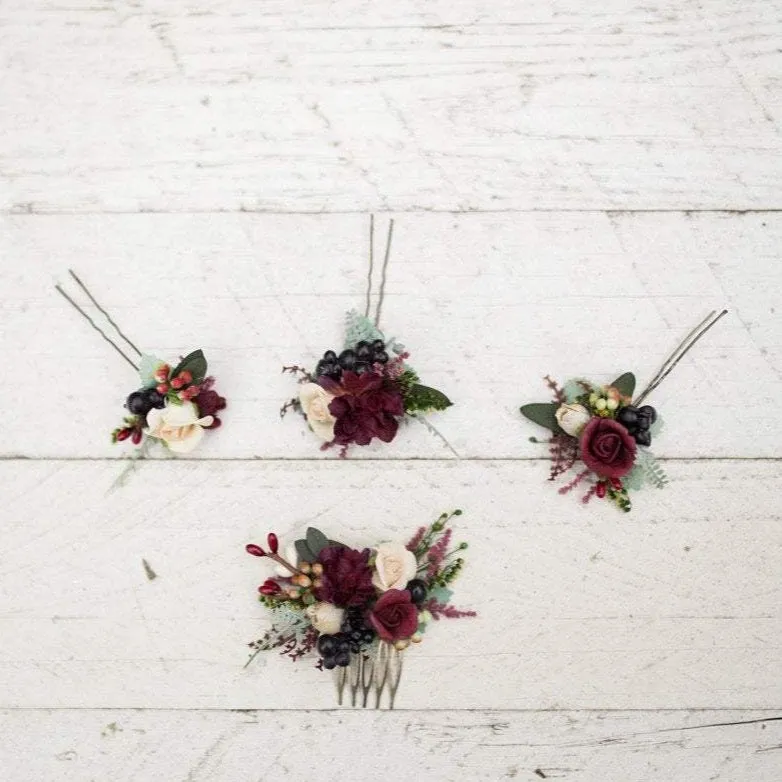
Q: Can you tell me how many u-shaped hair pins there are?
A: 3